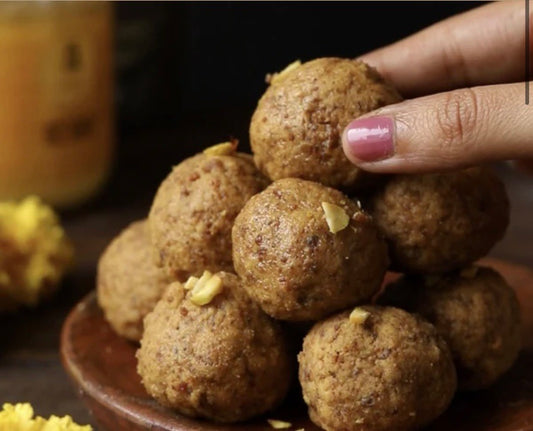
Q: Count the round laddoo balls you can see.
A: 8